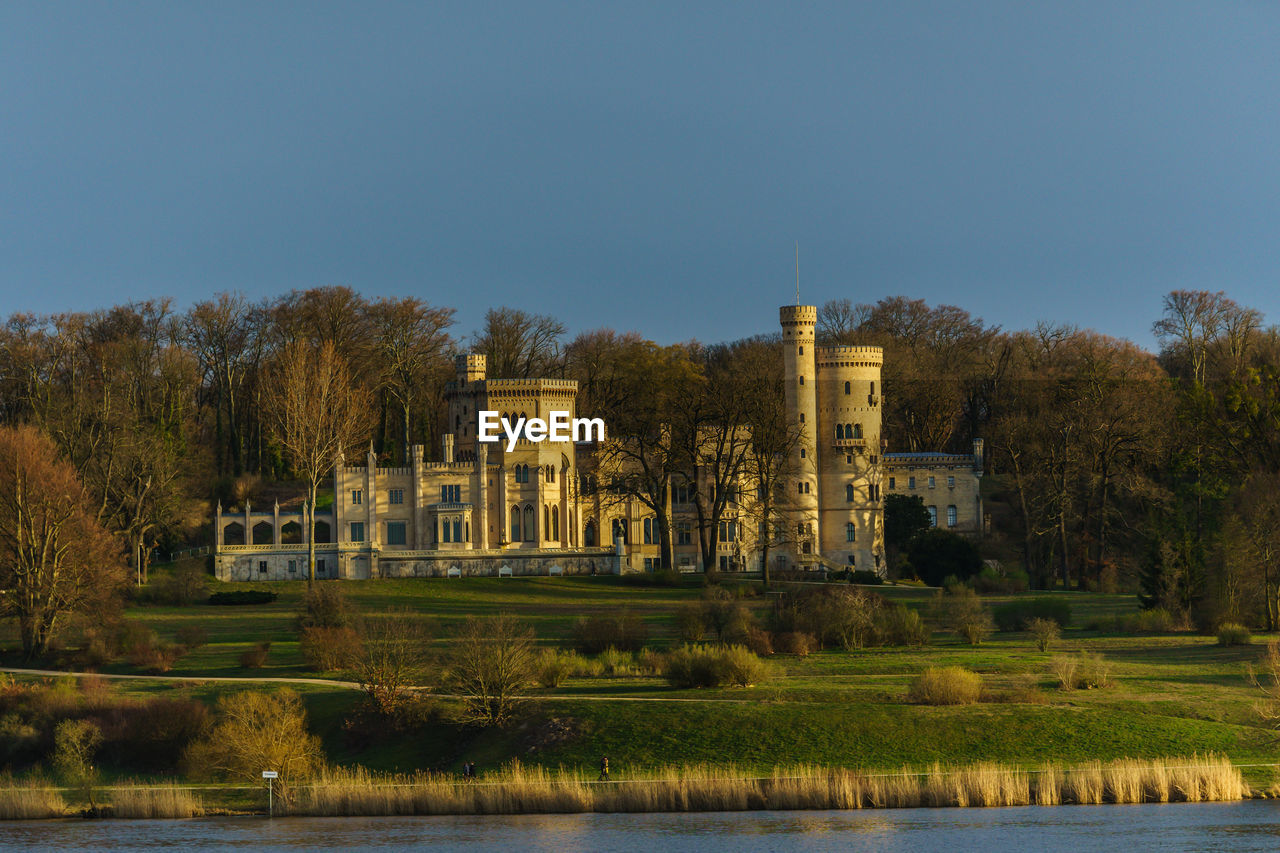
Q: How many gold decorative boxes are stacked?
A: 0